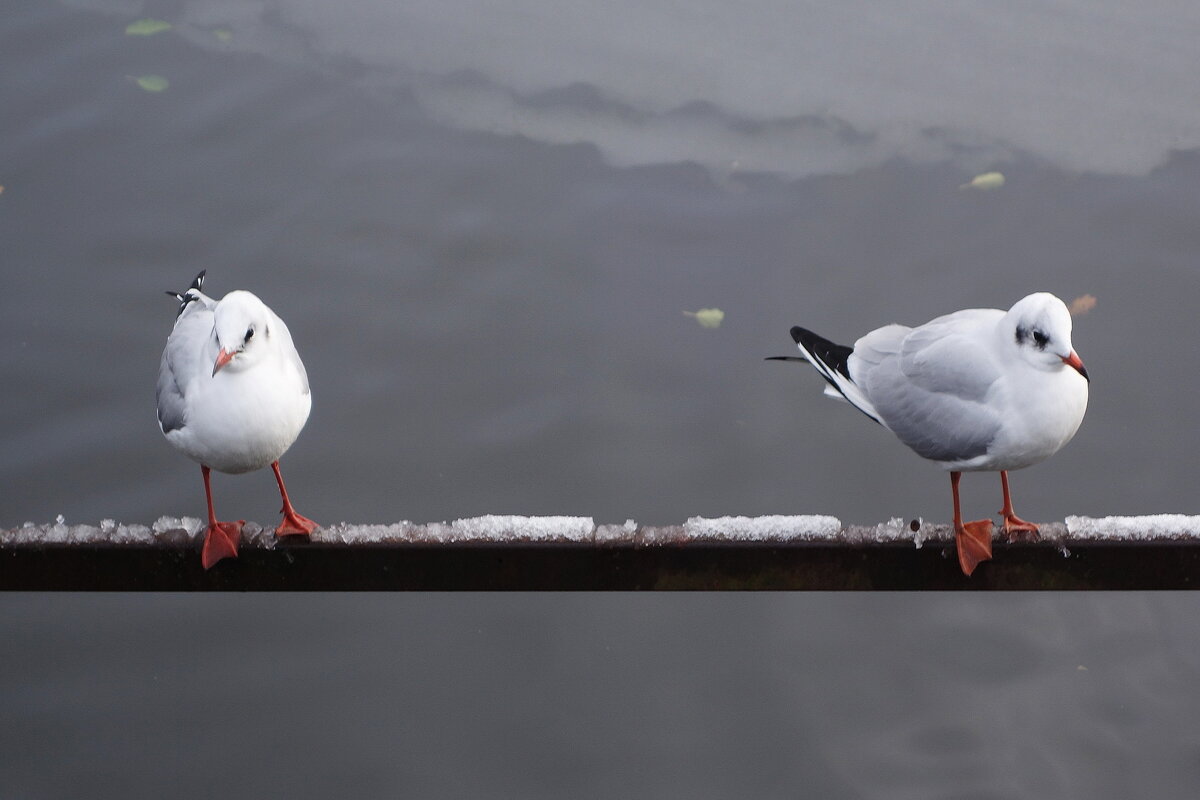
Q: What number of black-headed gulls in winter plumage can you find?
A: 2